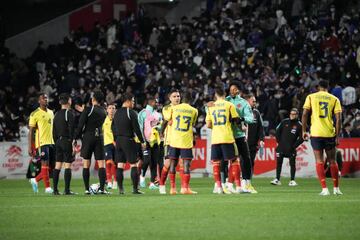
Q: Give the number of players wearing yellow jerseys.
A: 6